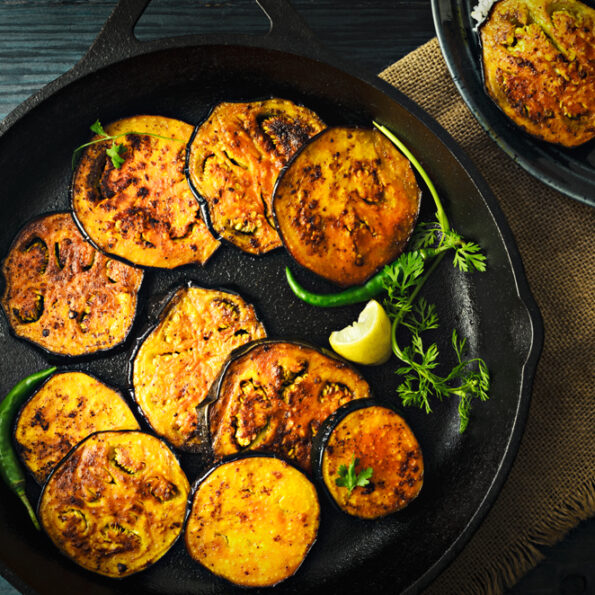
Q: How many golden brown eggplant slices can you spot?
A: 11